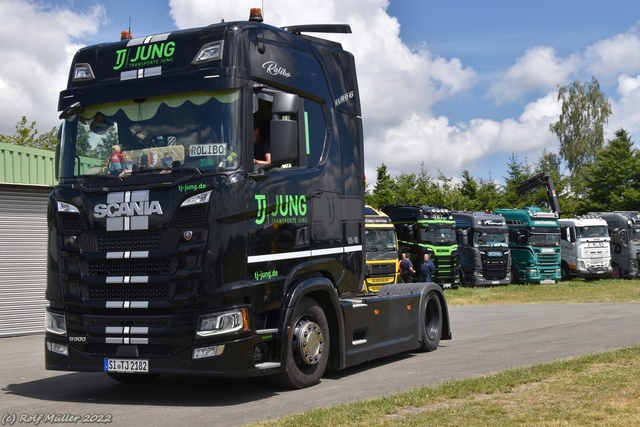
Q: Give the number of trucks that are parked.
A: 6